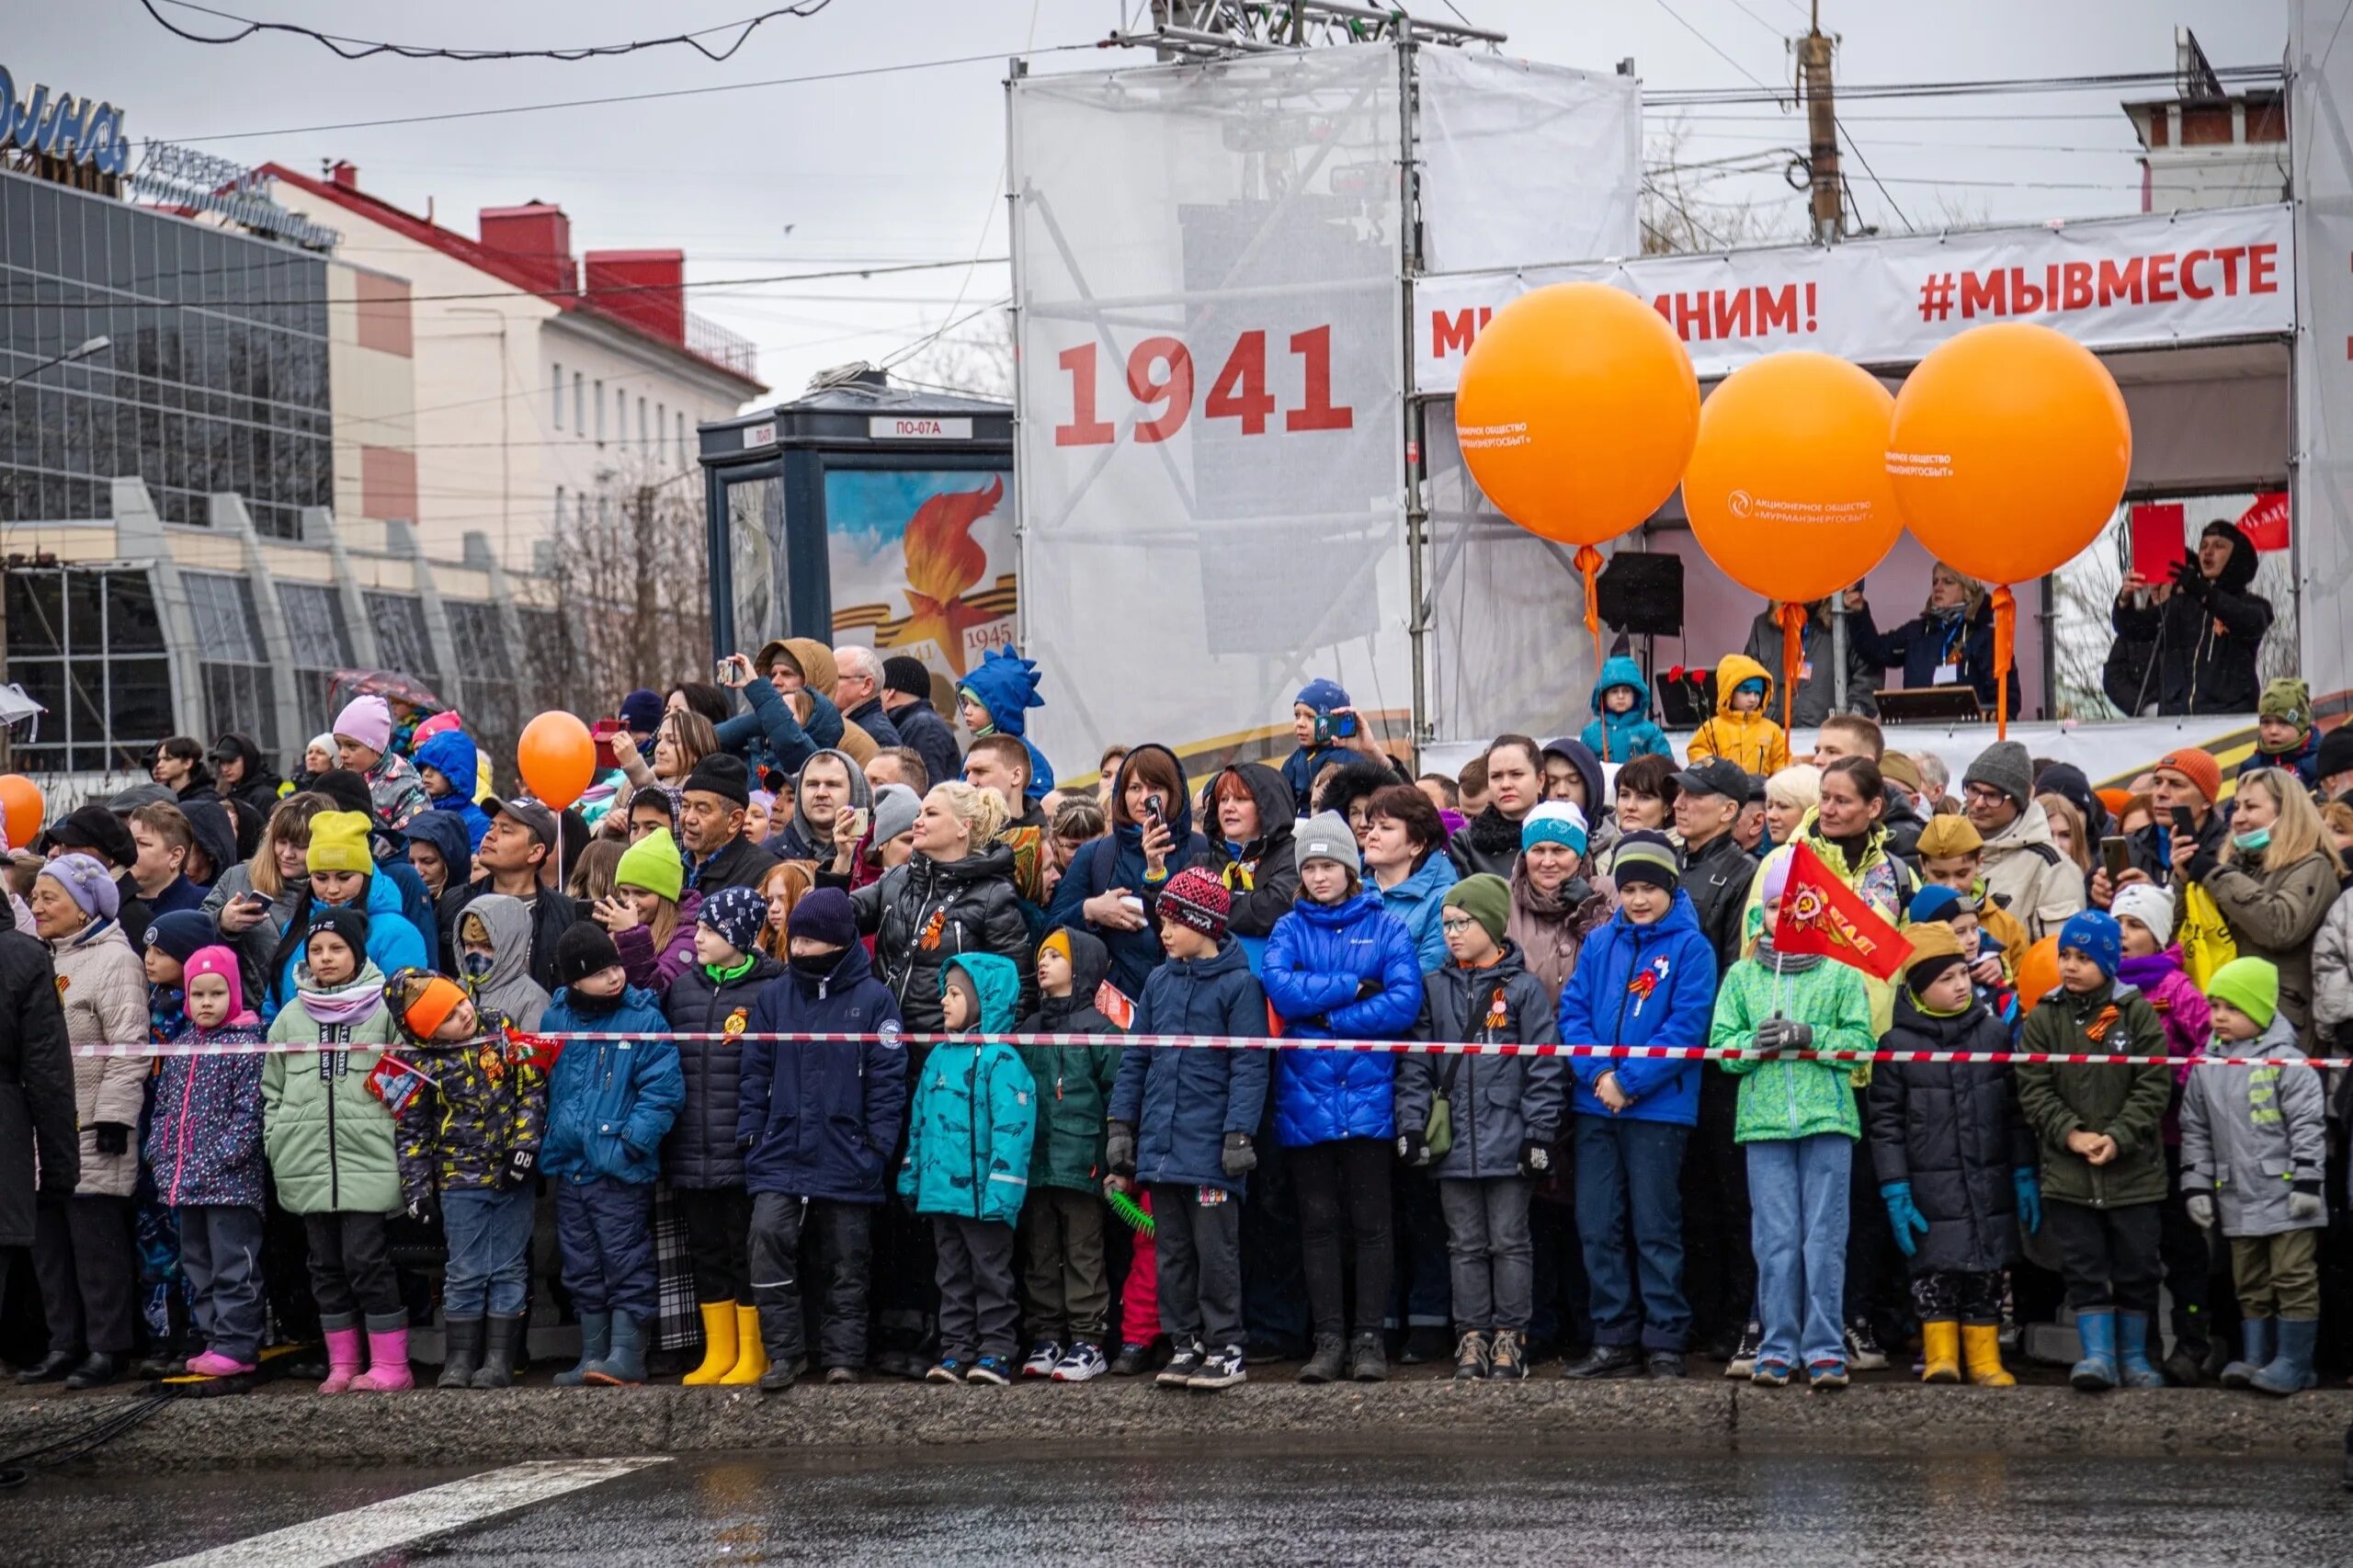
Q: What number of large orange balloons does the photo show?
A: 3